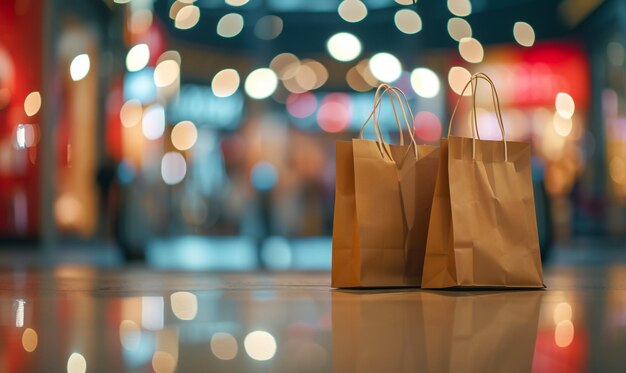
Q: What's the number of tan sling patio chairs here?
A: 0